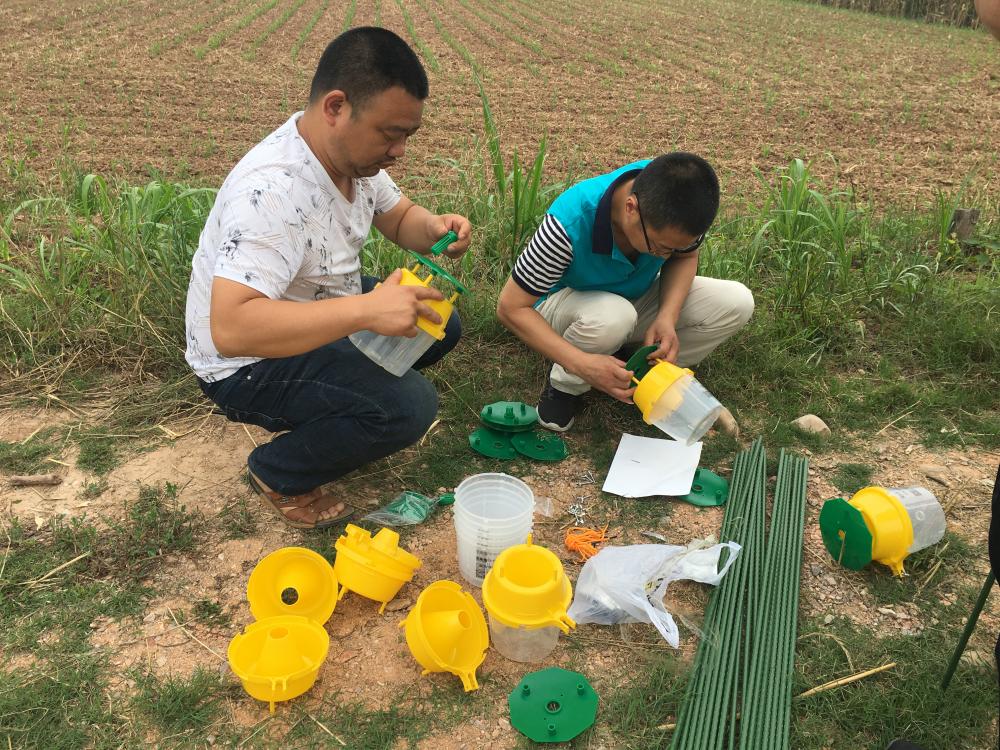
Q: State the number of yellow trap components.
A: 8